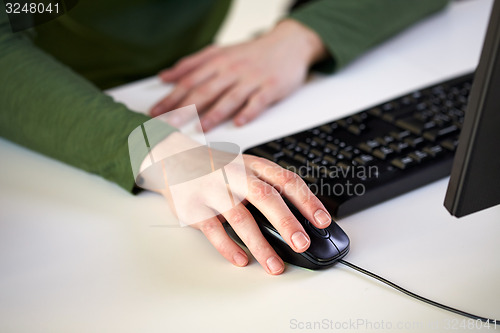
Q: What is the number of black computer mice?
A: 1